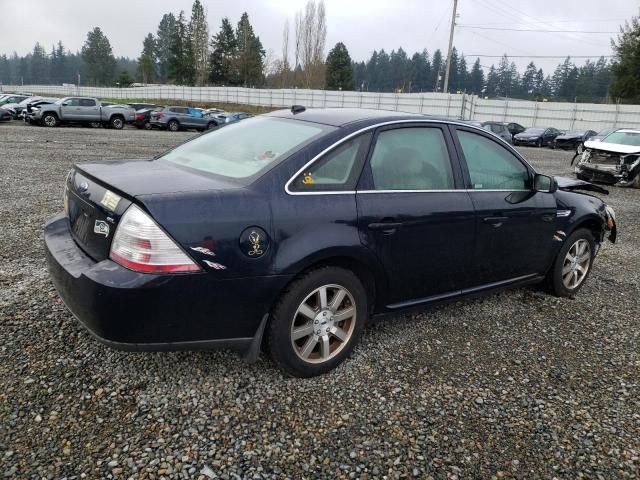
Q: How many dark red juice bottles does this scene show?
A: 0